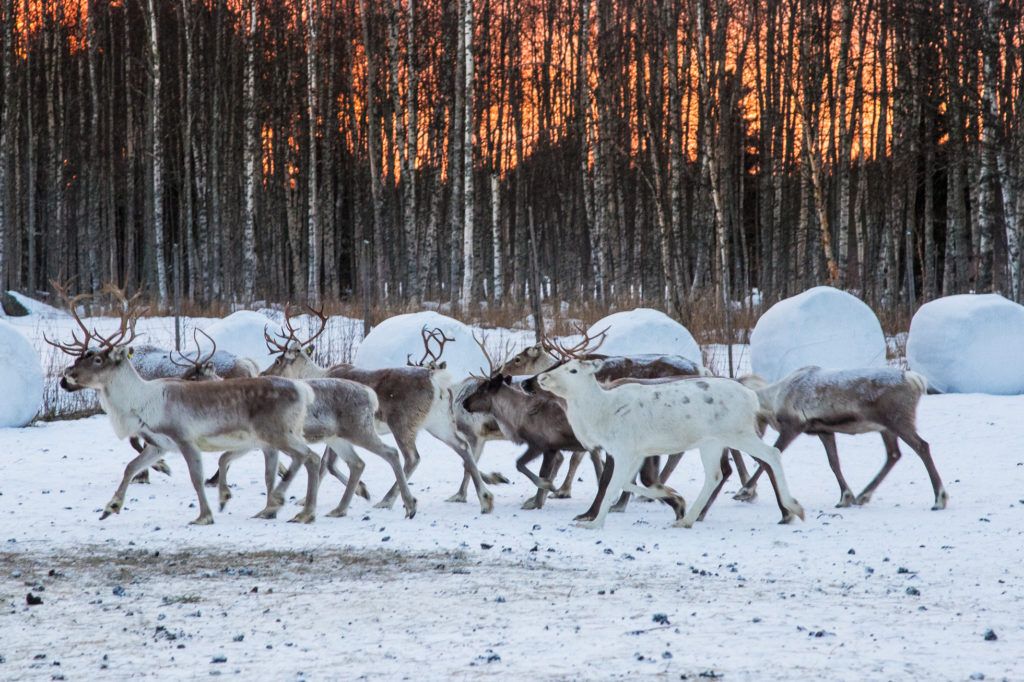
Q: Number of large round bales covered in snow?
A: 6